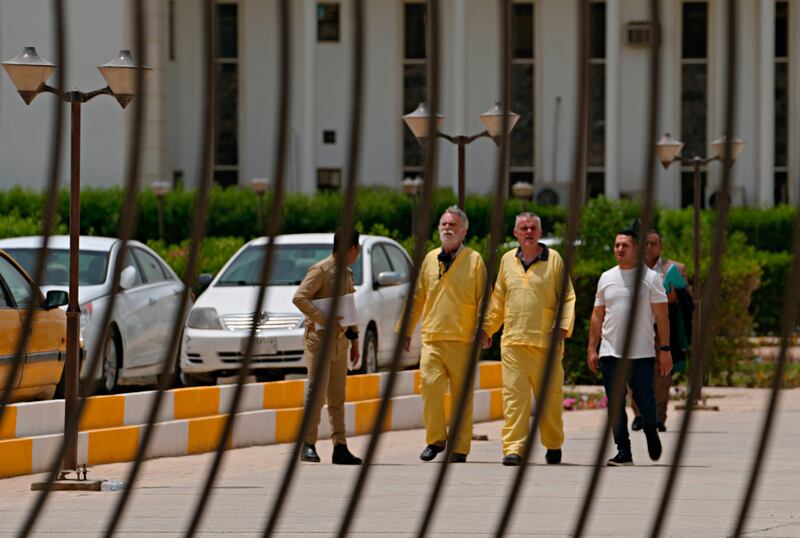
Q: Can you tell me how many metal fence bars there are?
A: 11